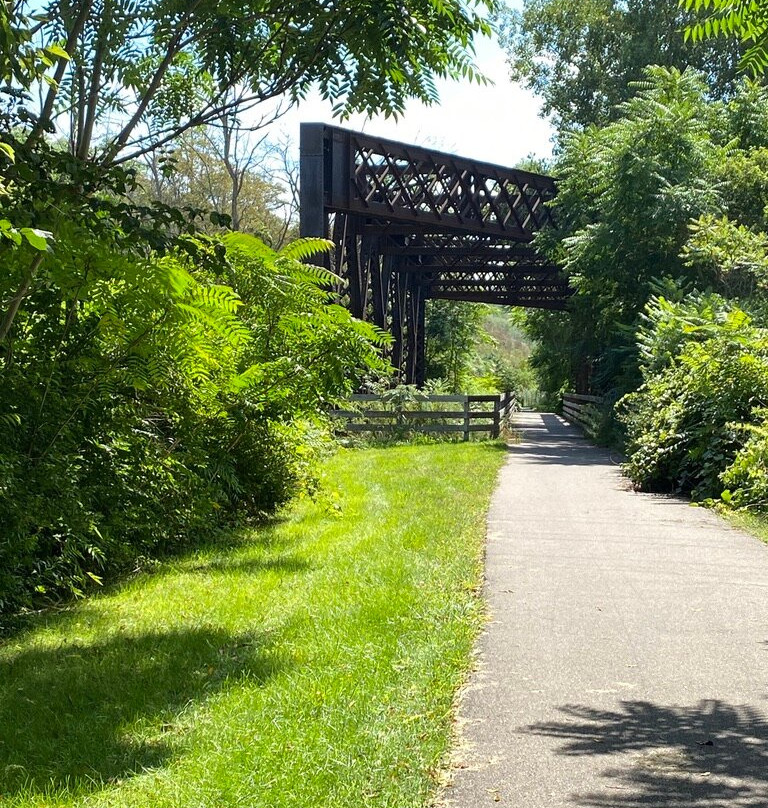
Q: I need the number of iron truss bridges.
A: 1